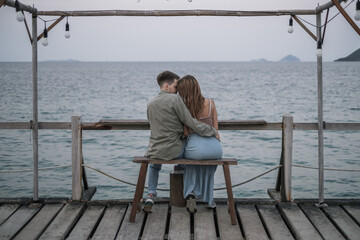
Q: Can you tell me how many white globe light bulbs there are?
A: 6